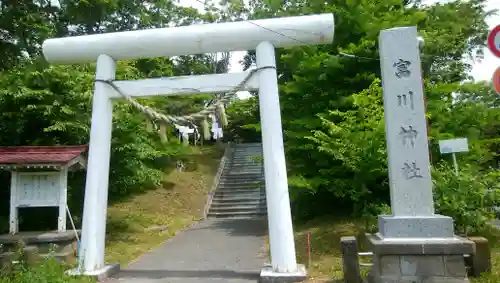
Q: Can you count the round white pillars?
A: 2